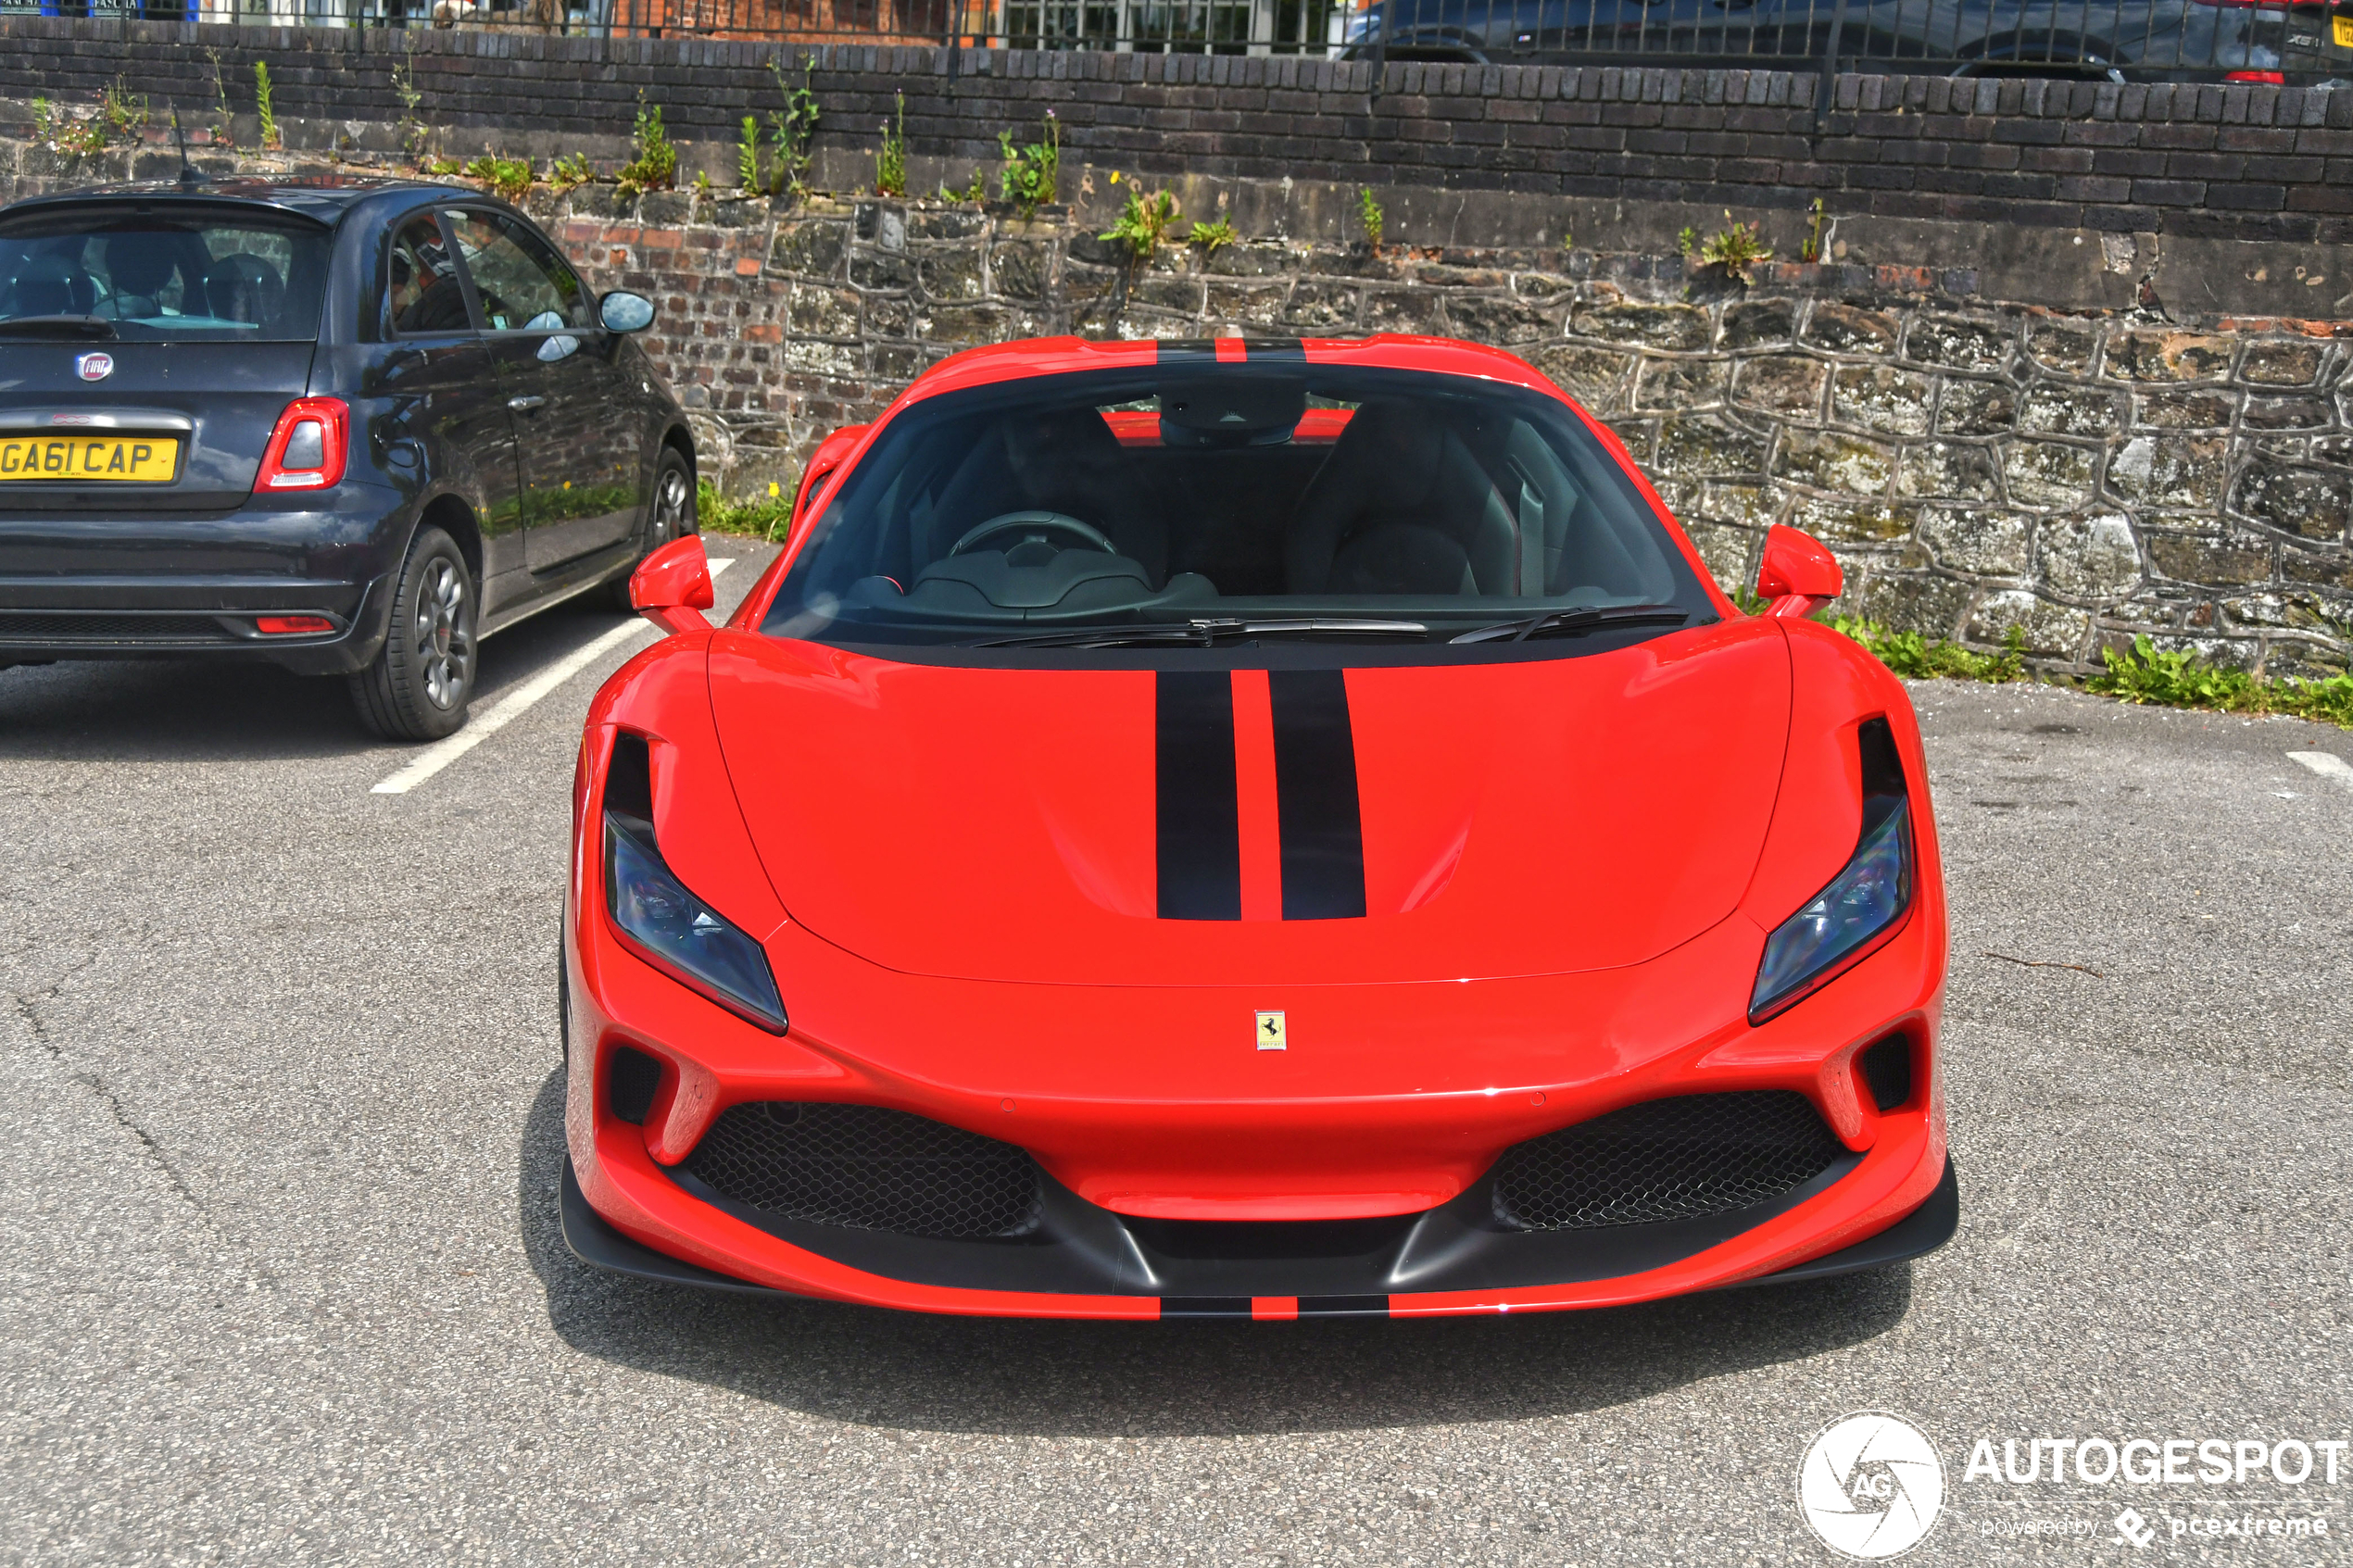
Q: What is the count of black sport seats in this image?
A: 2